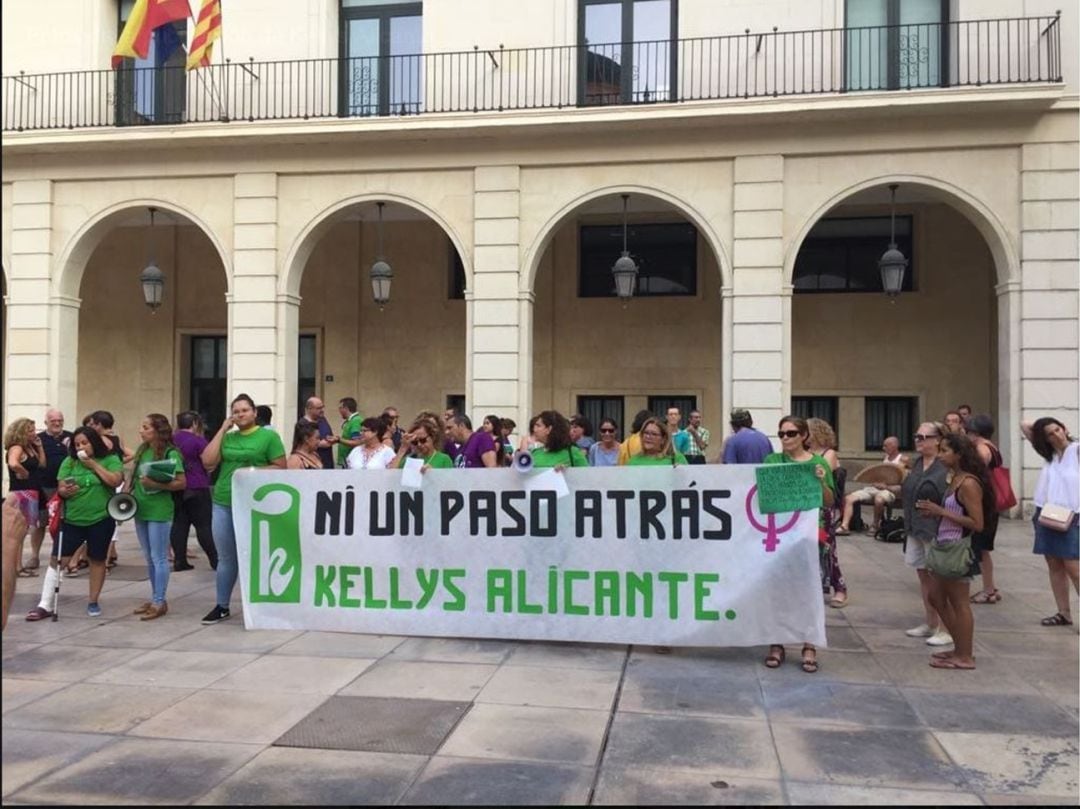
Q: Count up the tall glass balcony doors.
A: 4